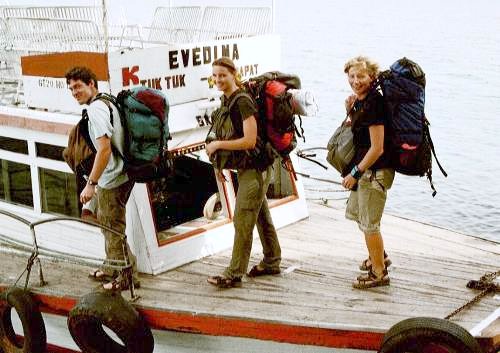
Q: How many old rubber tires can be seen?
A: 3